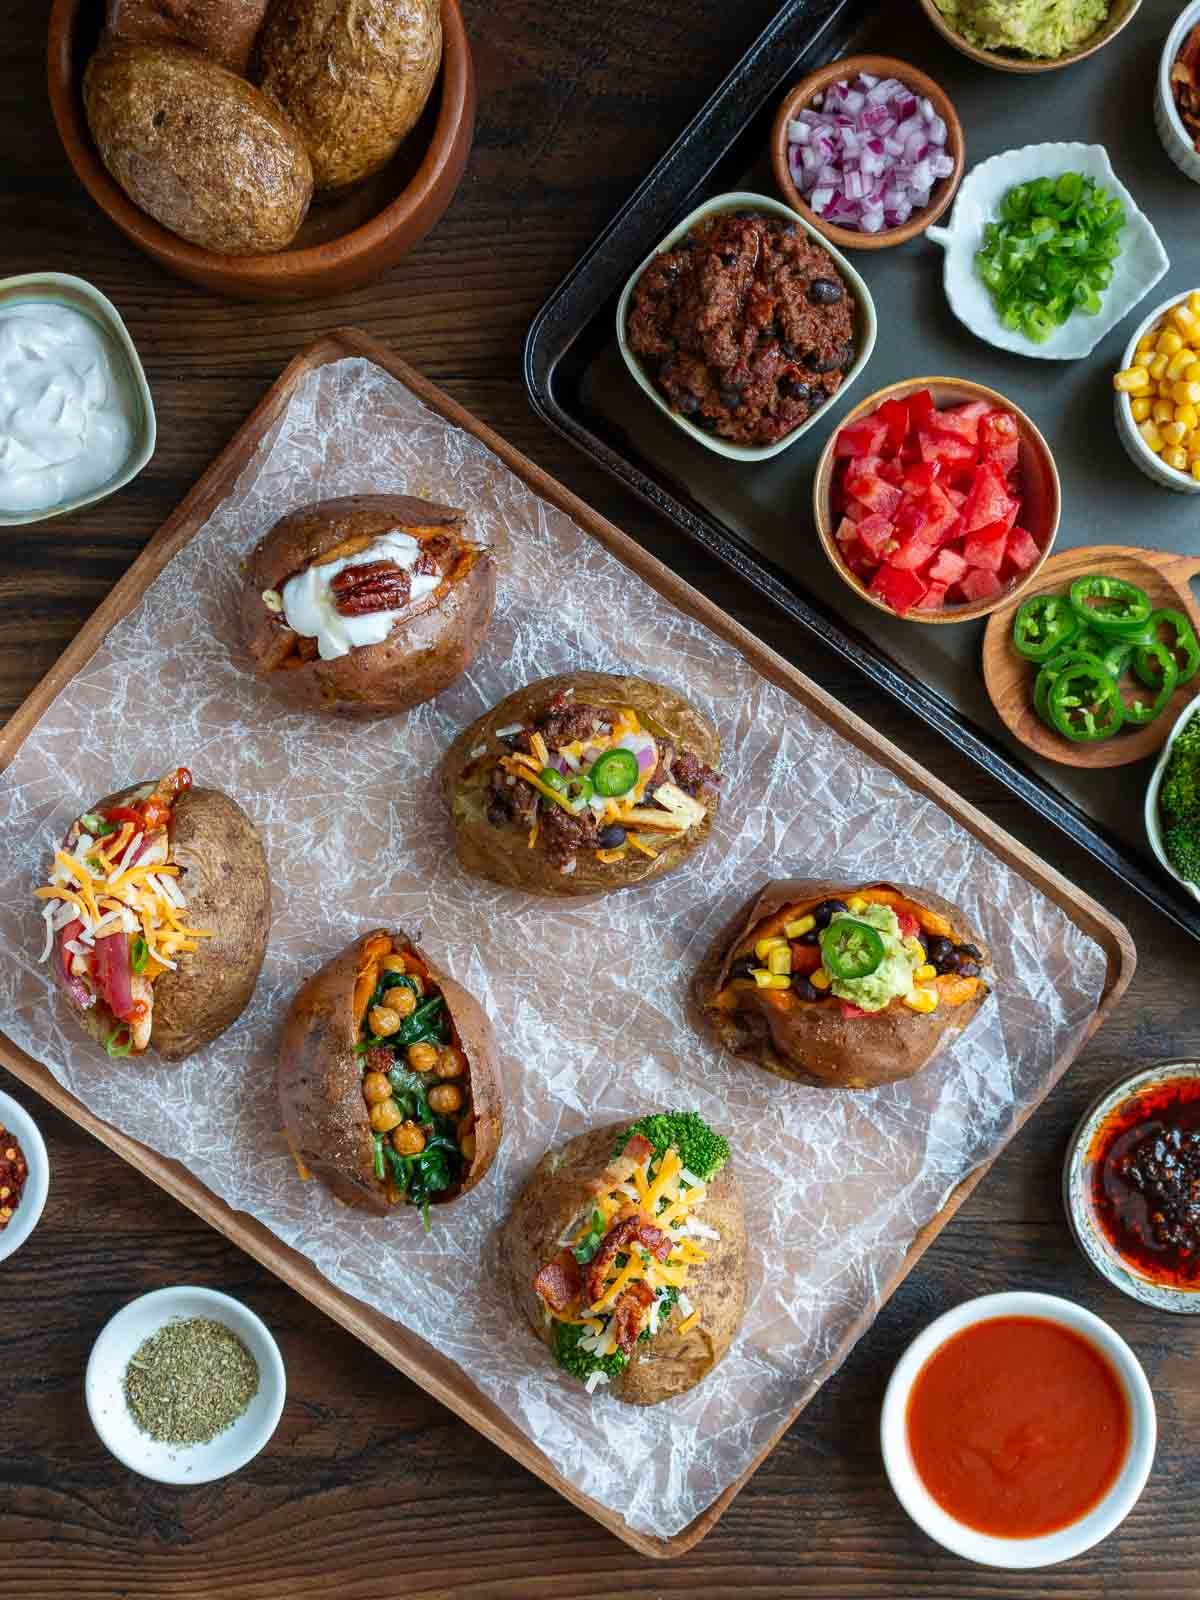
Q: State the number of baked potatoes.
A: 9